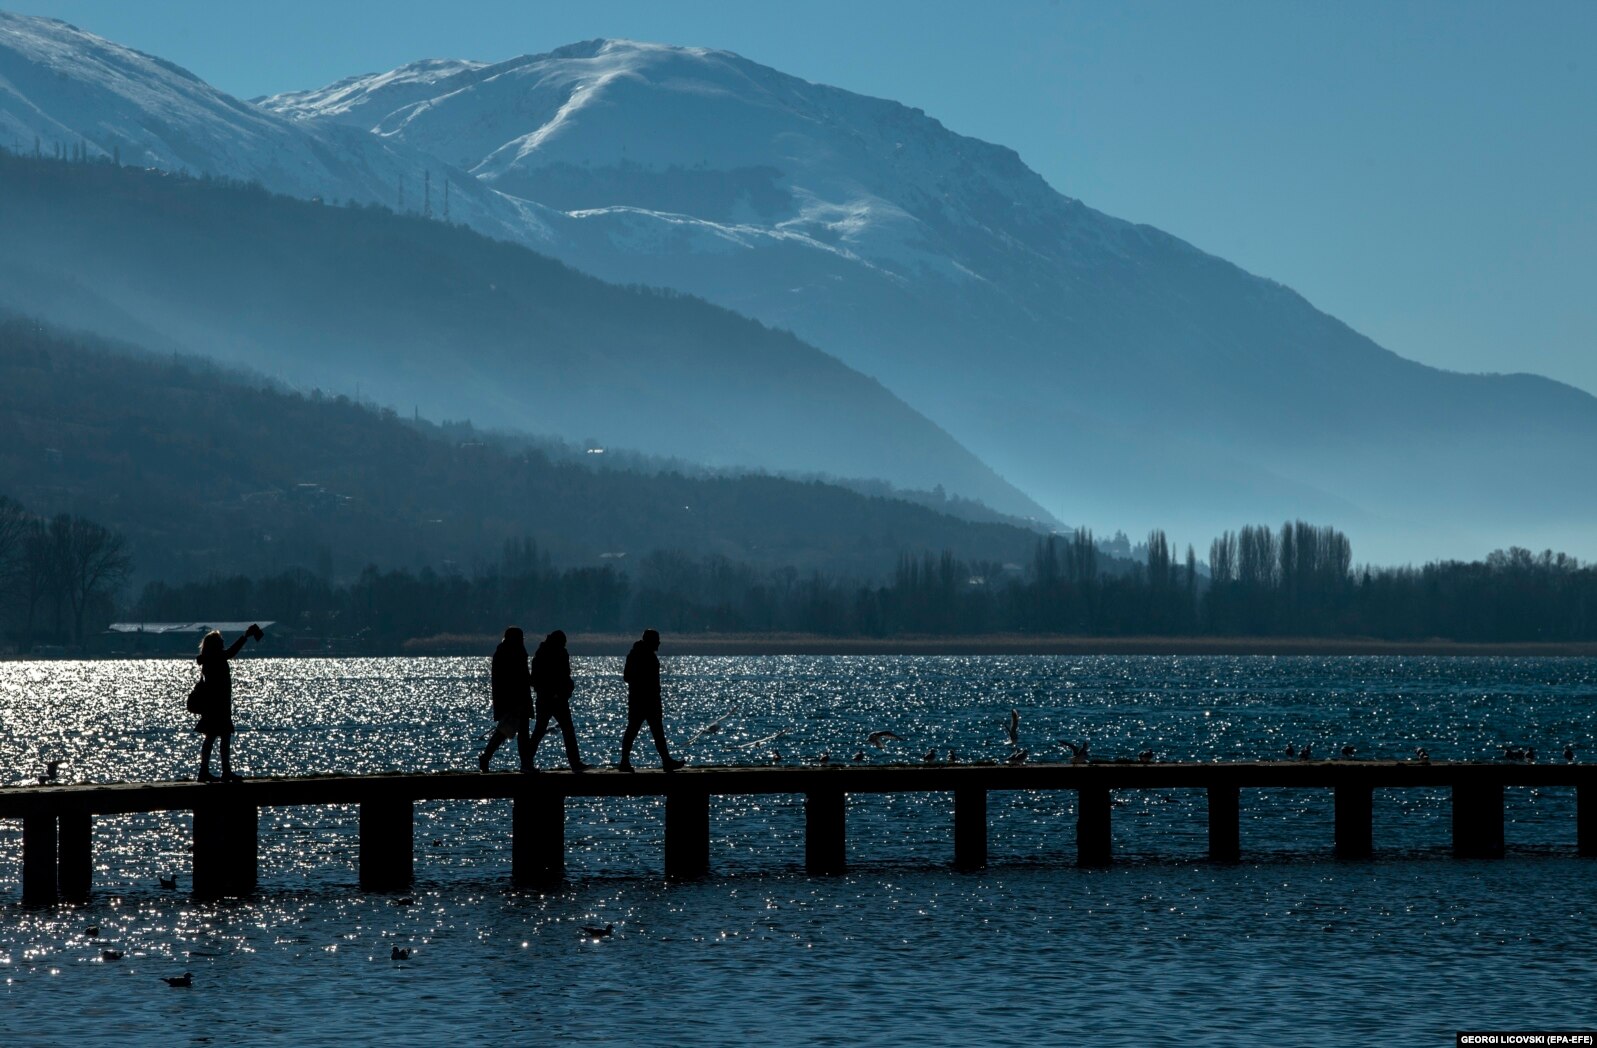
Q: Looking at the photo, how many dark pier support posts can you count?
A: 13